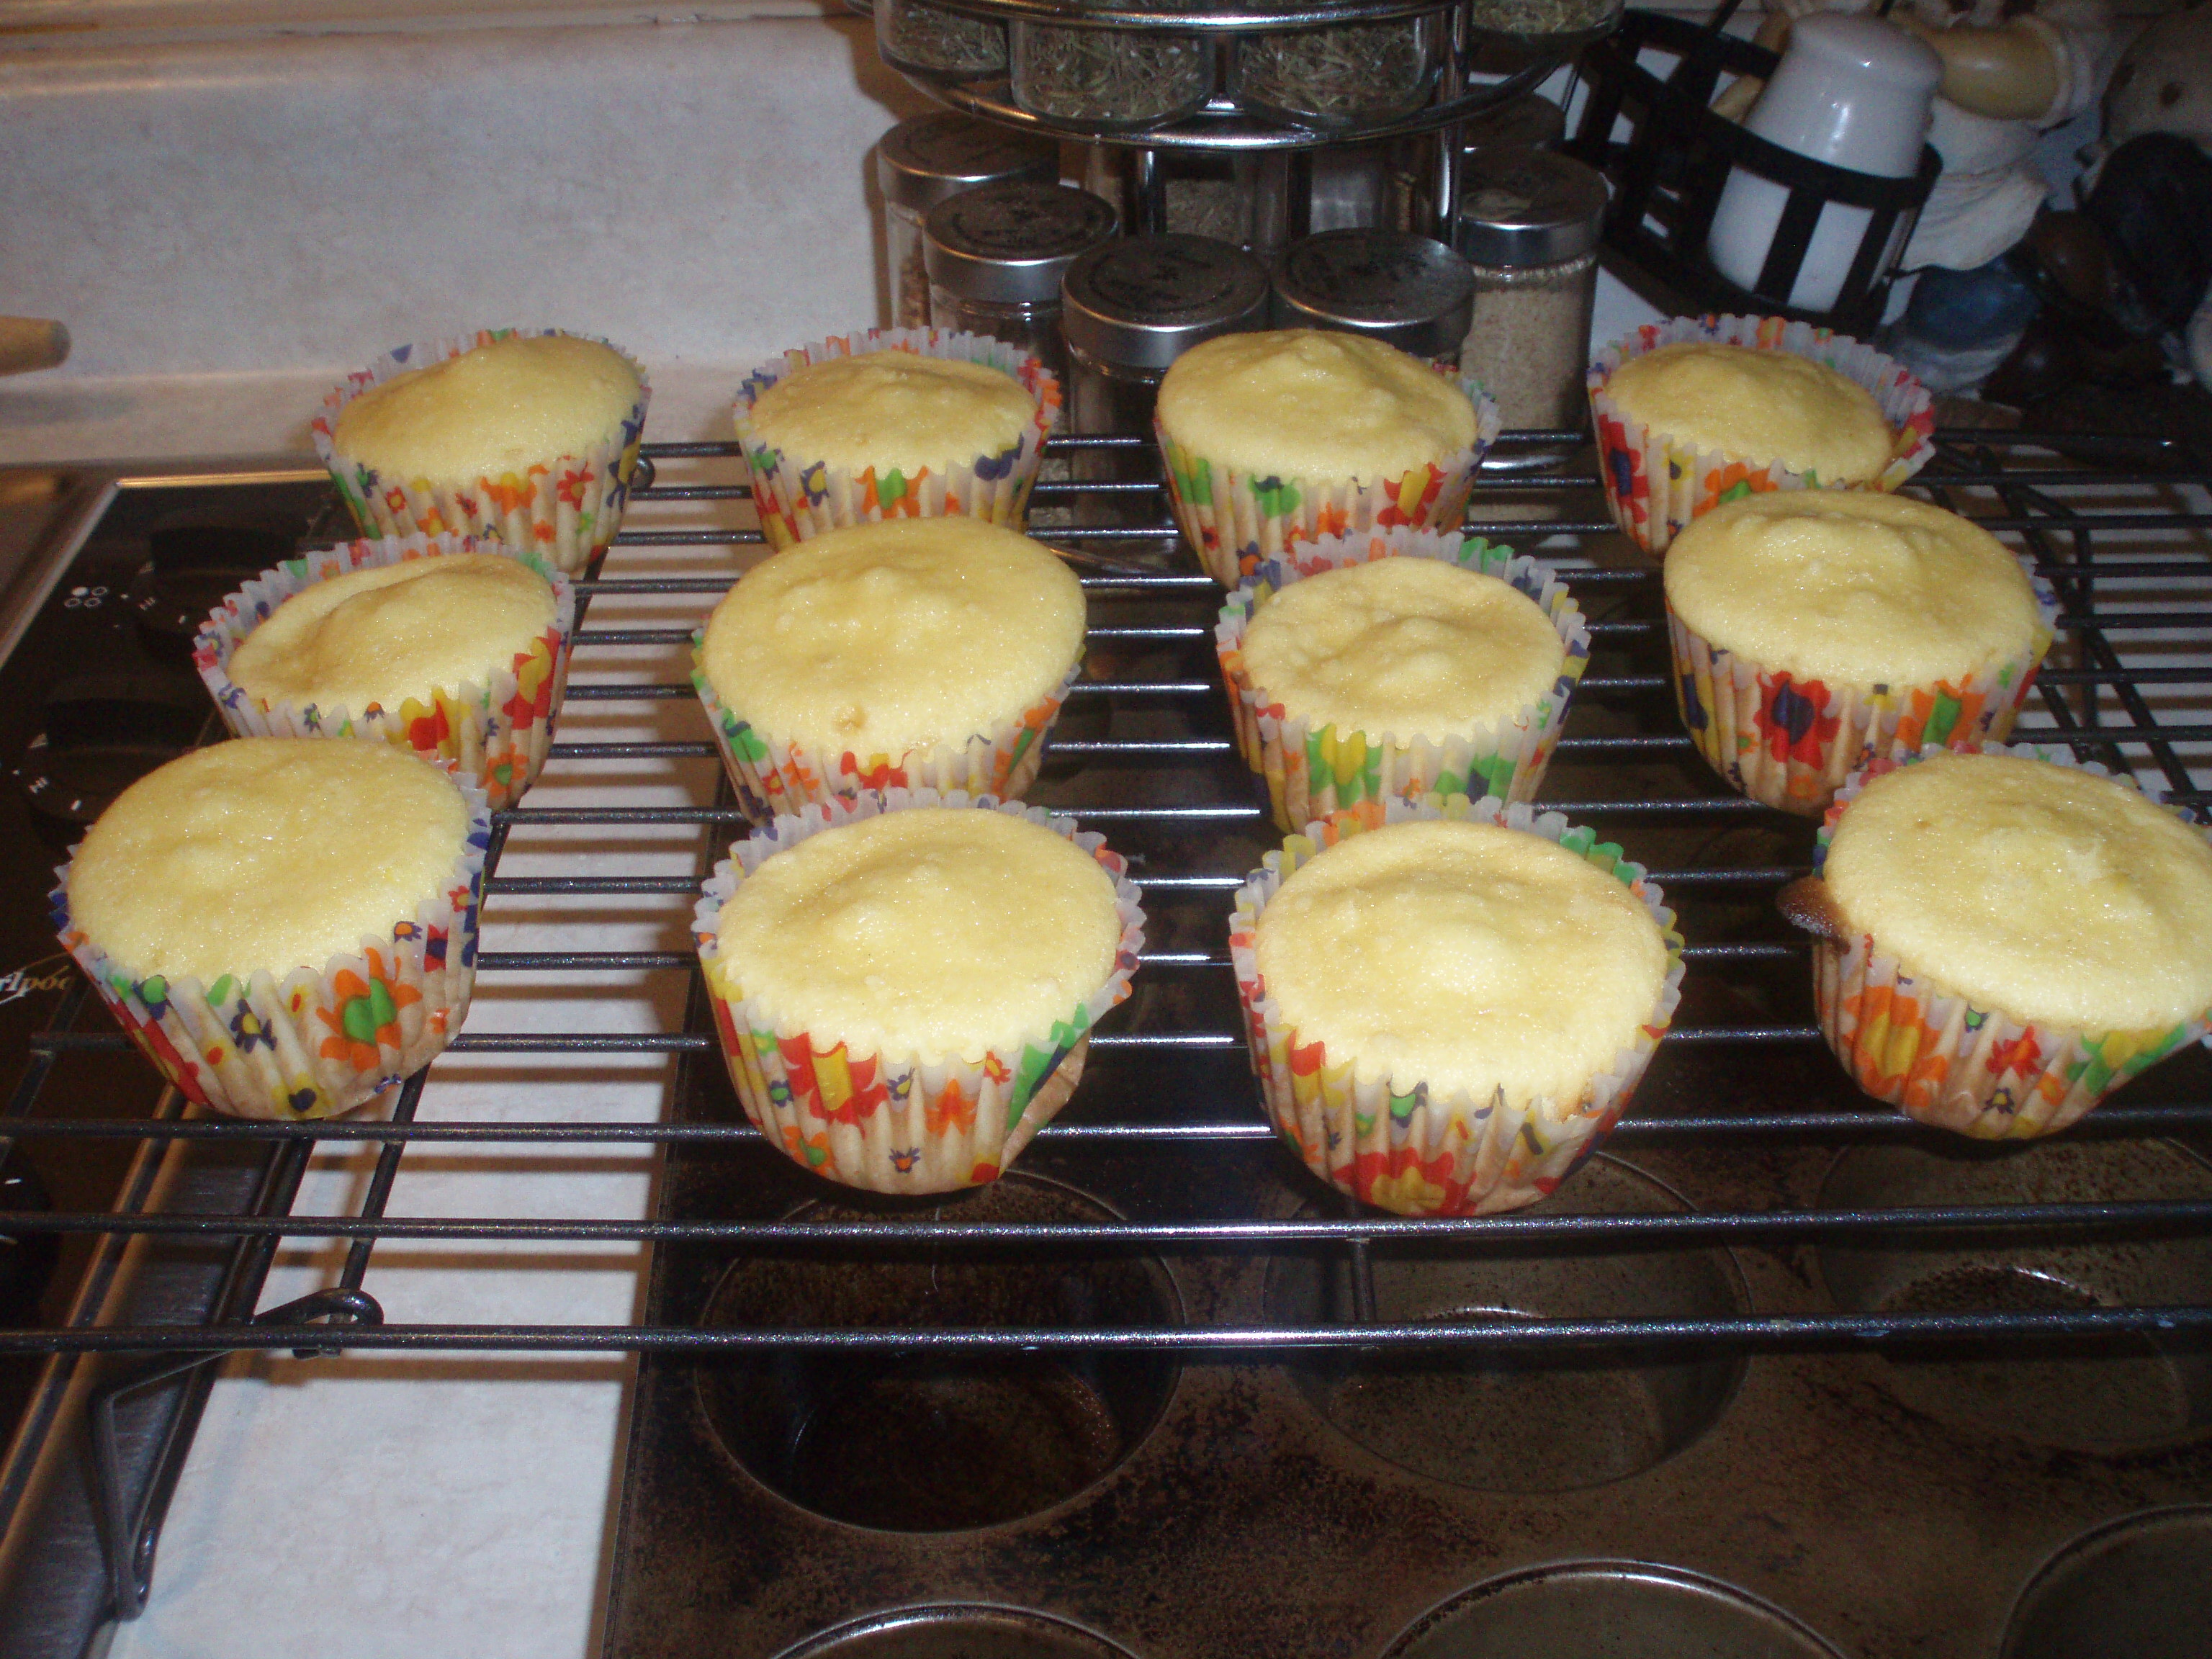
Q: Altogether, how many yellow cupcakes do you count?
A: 12